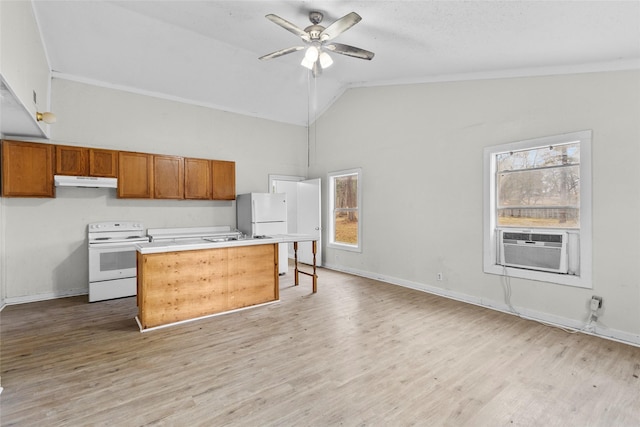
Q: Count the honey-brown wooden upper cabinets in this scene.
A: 7